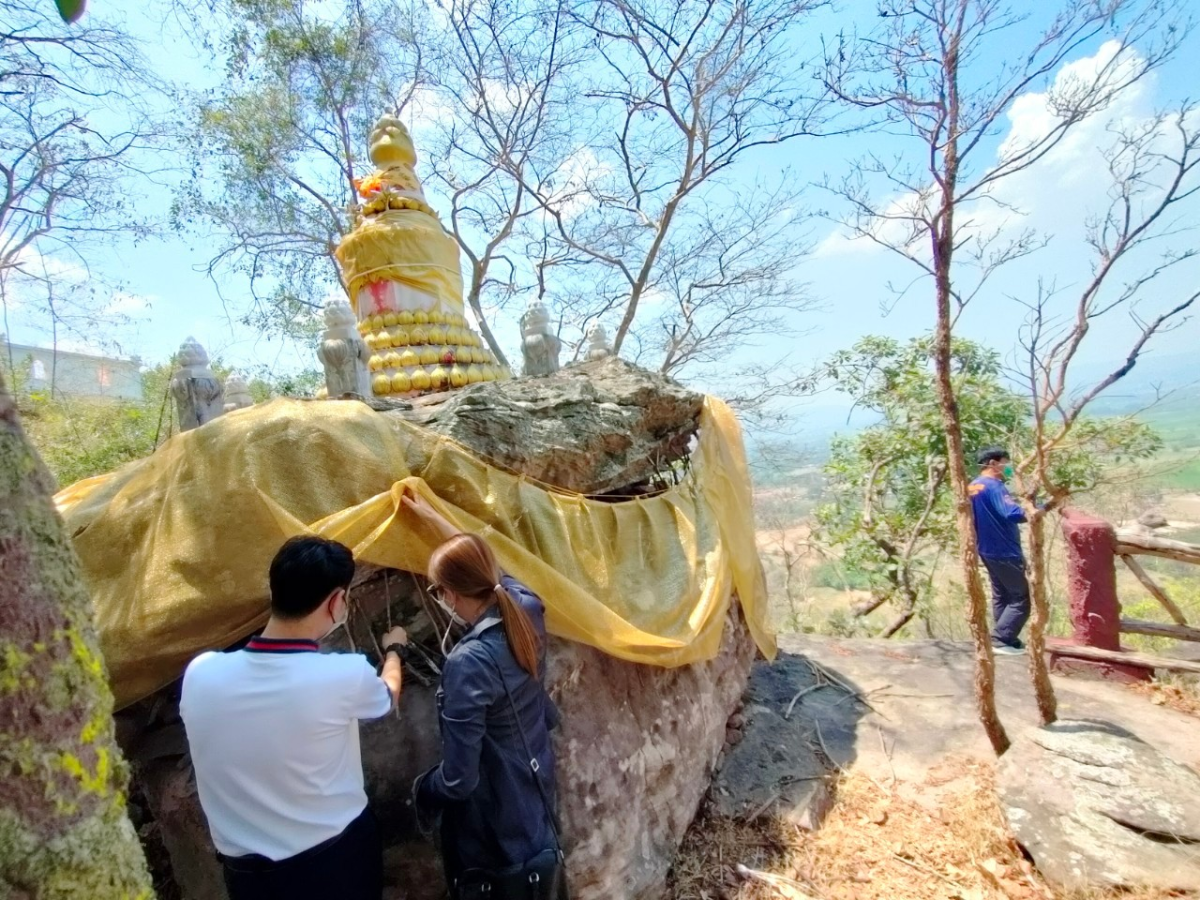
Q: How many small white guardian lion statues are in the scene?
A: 5